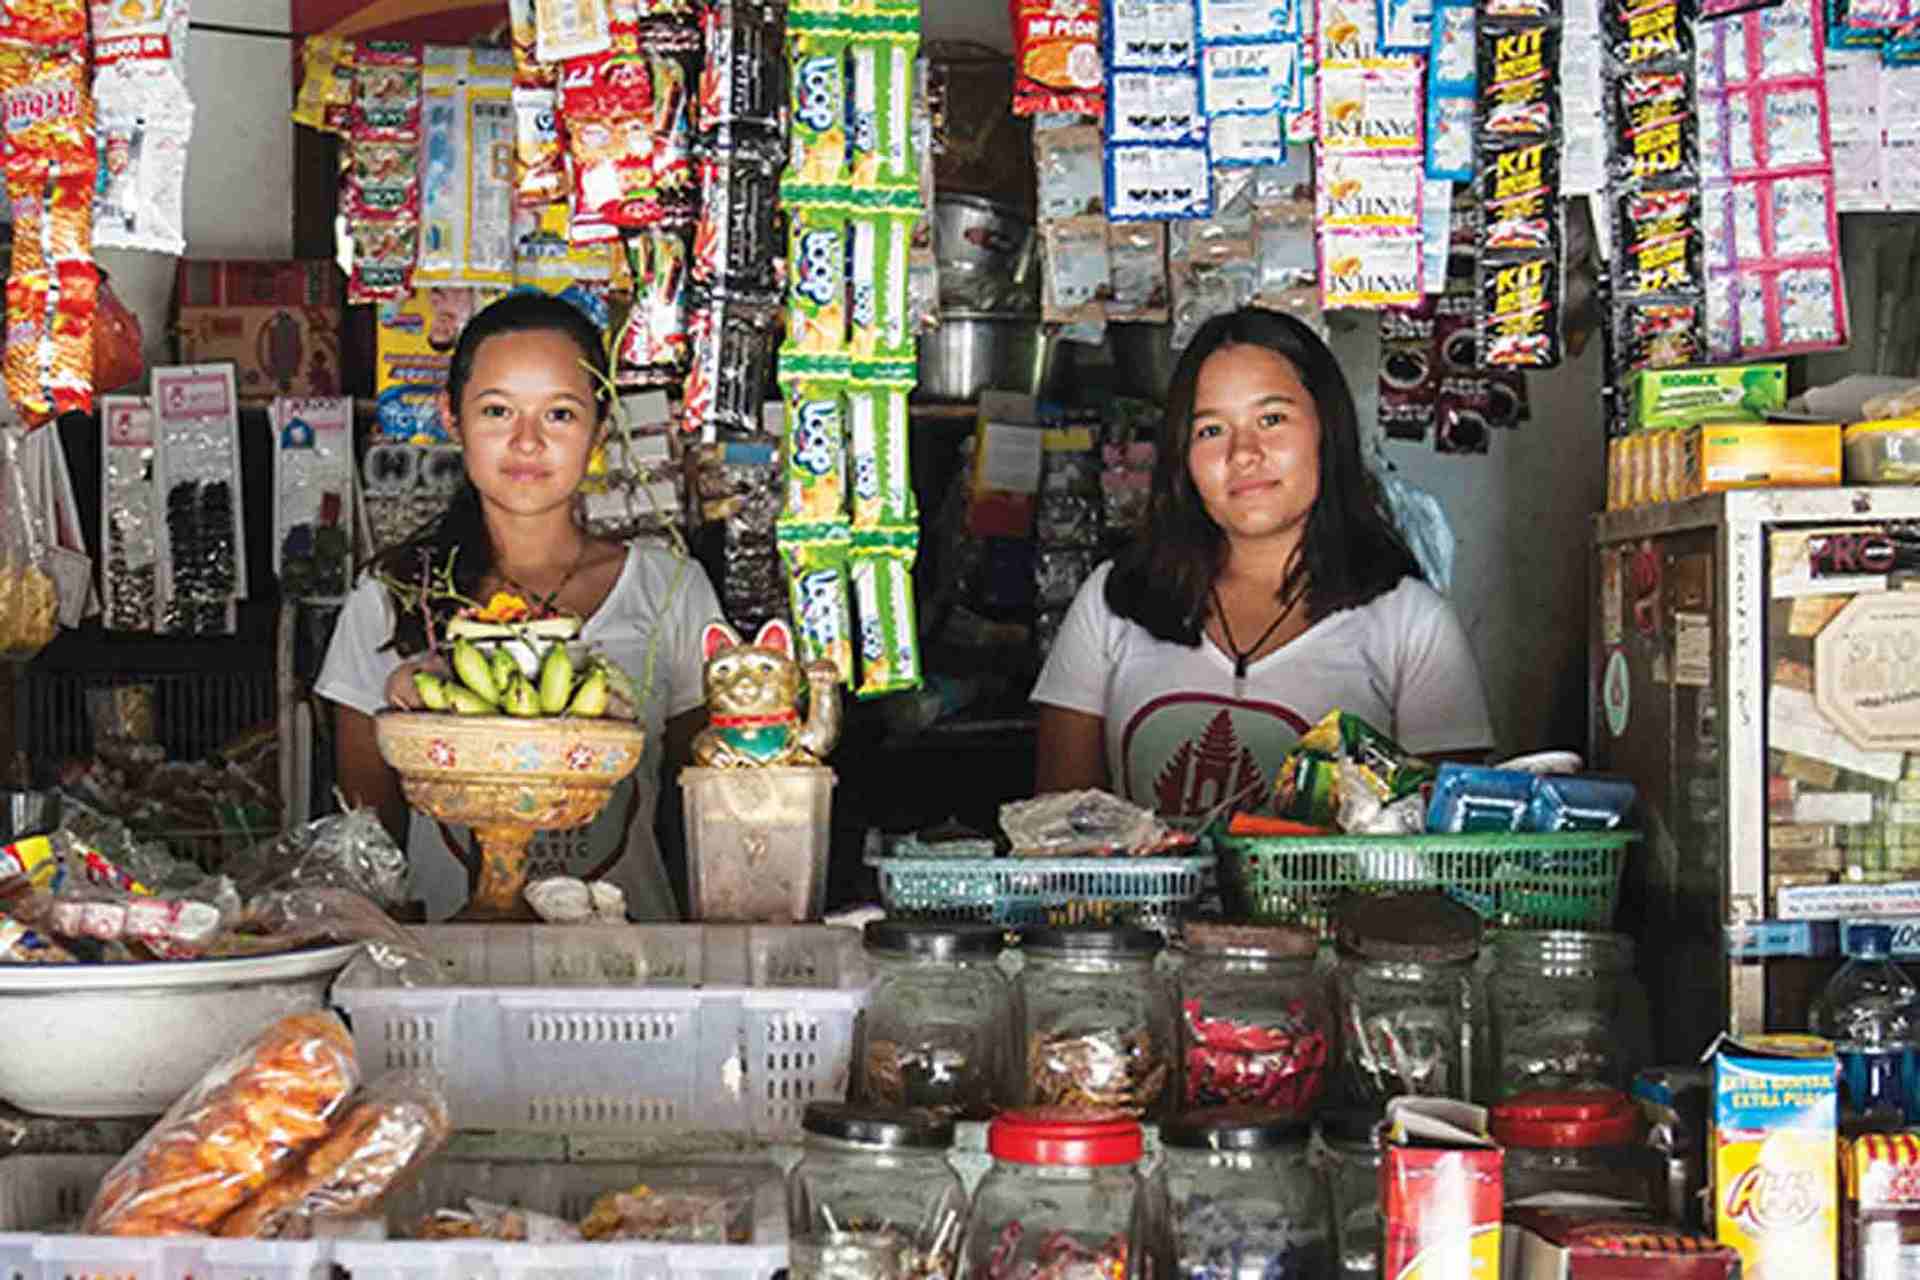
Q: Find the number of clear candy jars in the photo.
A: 10